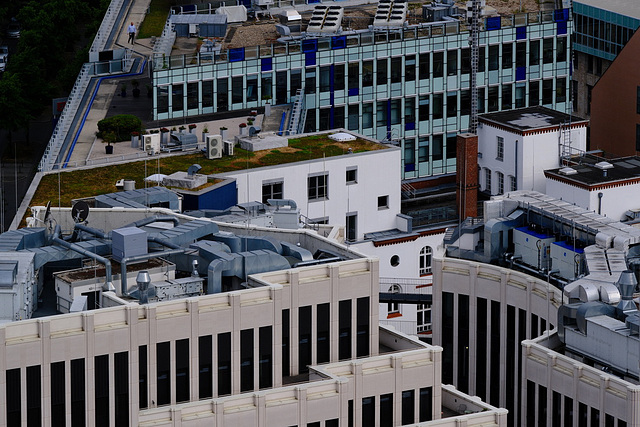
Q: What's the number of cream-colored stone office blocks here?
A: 2